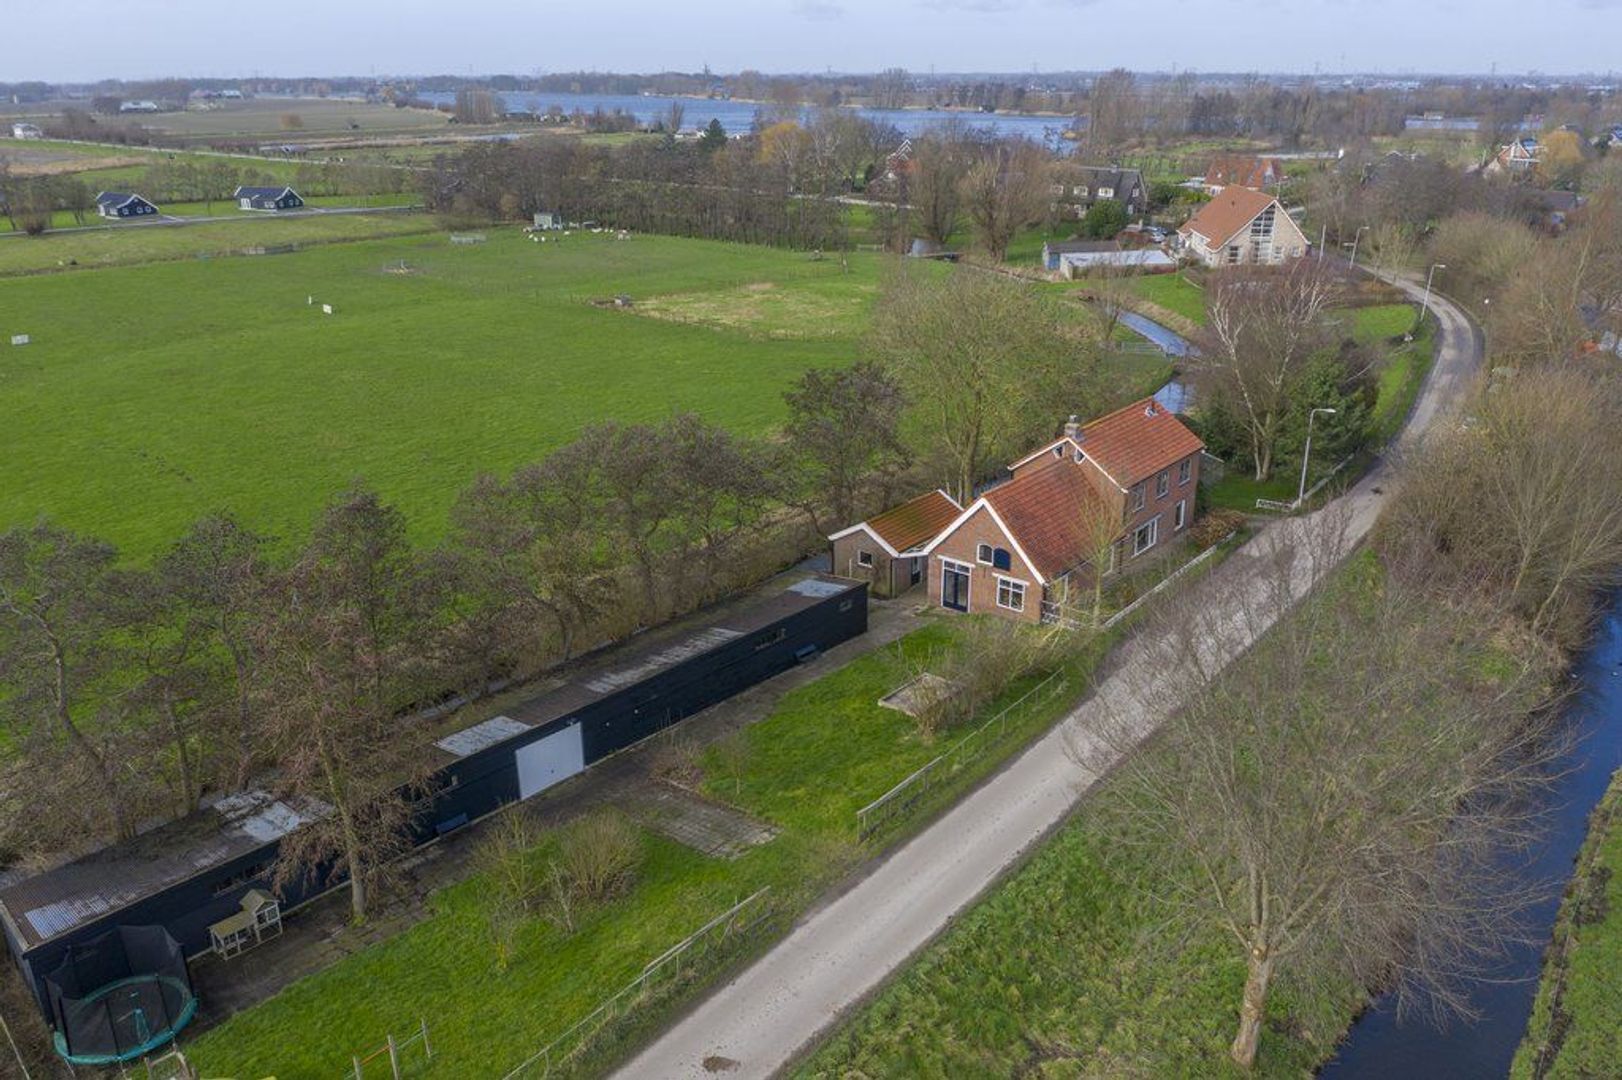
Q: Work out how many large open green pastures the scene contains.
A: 1